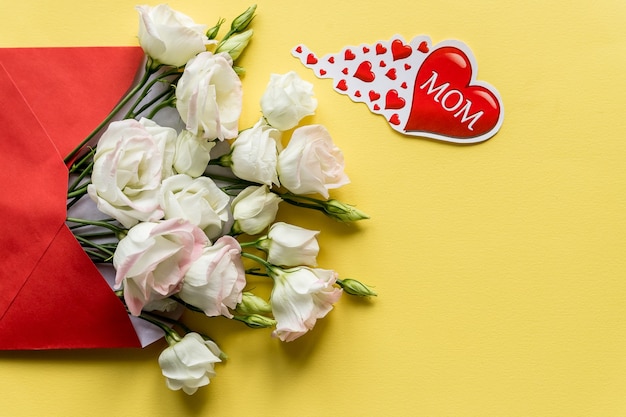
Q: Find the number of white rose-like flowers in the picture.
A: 14